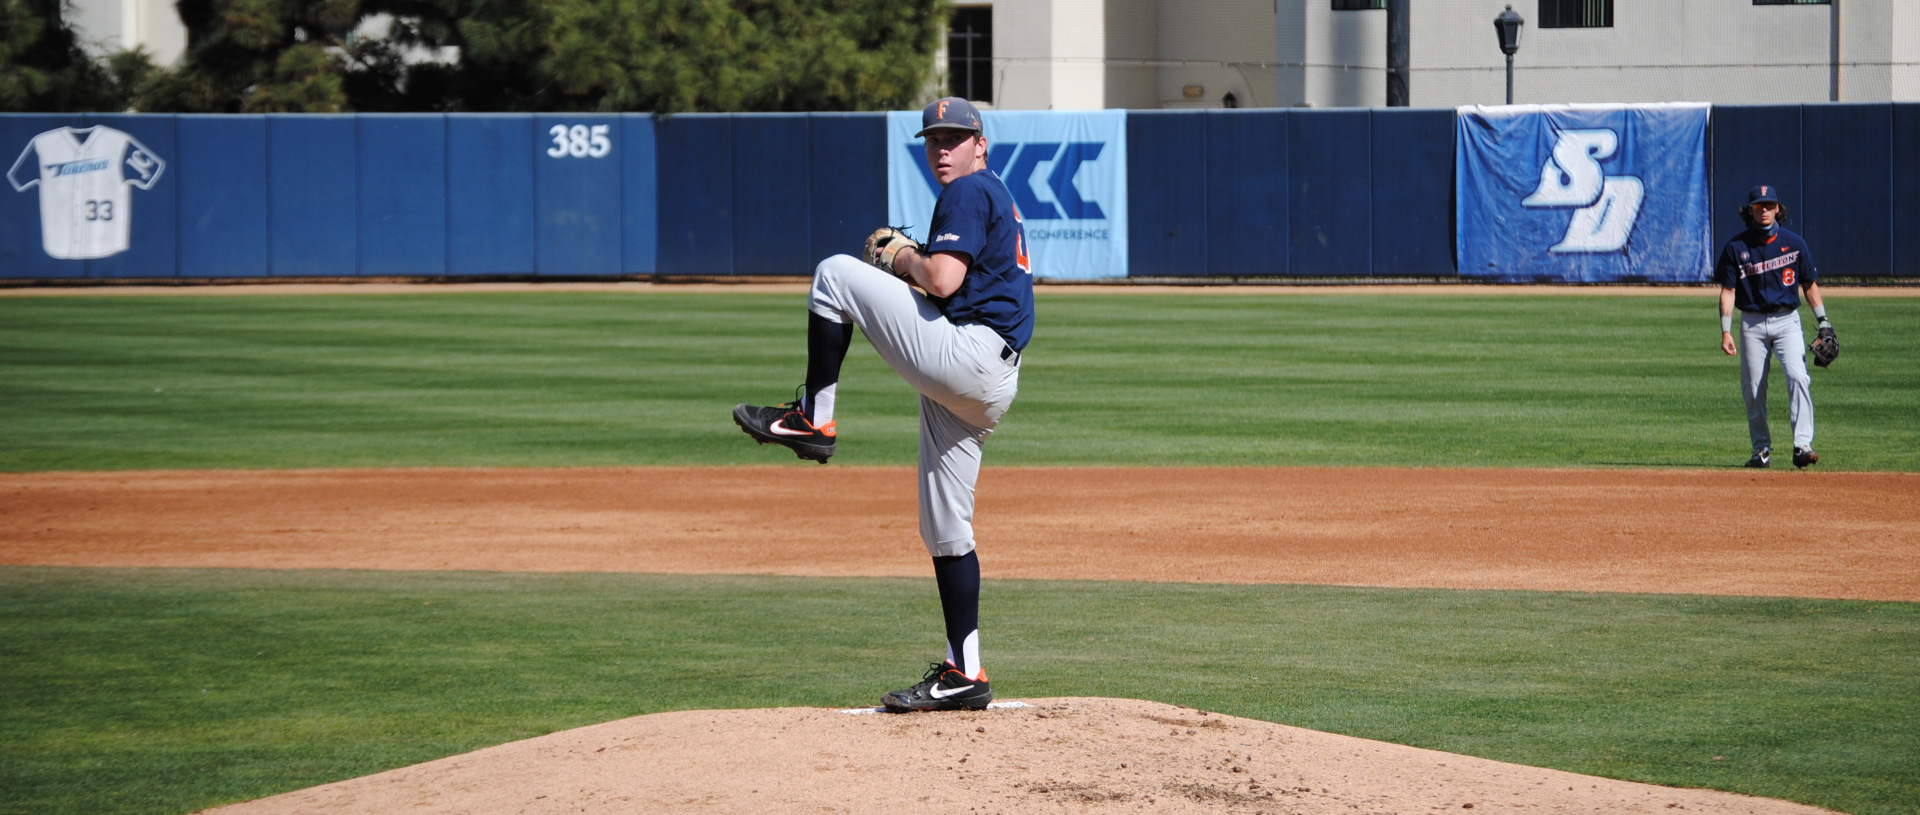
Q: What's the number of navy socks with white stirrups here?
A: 2